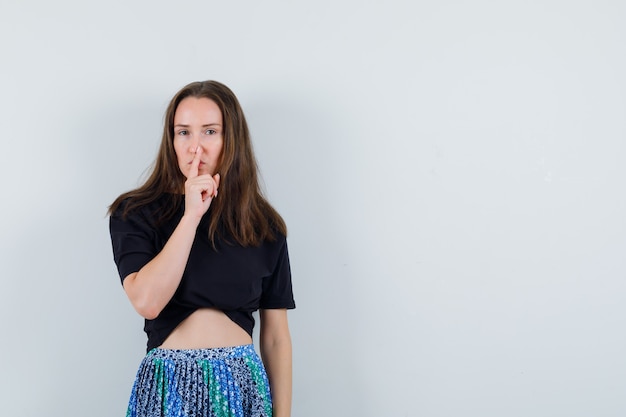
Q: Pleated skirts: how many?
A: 1